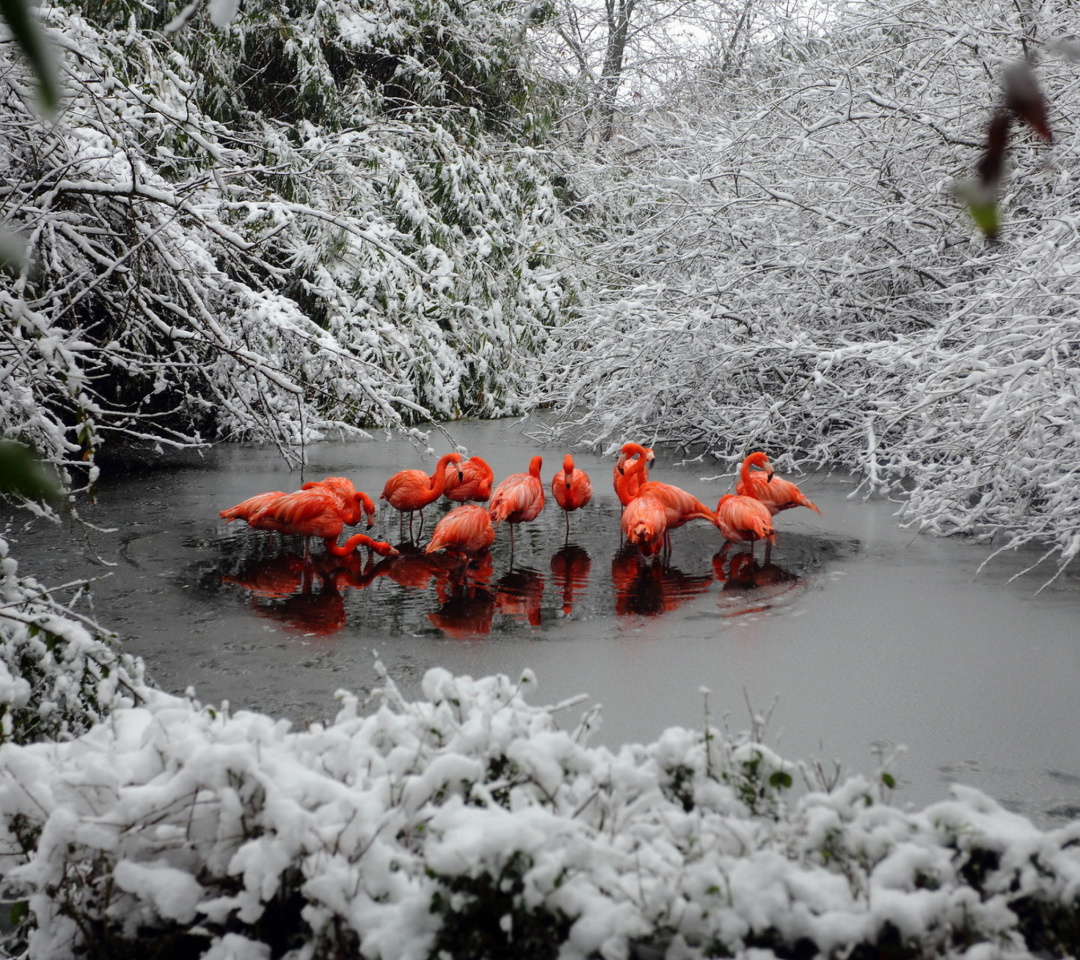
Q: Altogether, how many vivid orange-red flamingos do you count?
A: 13